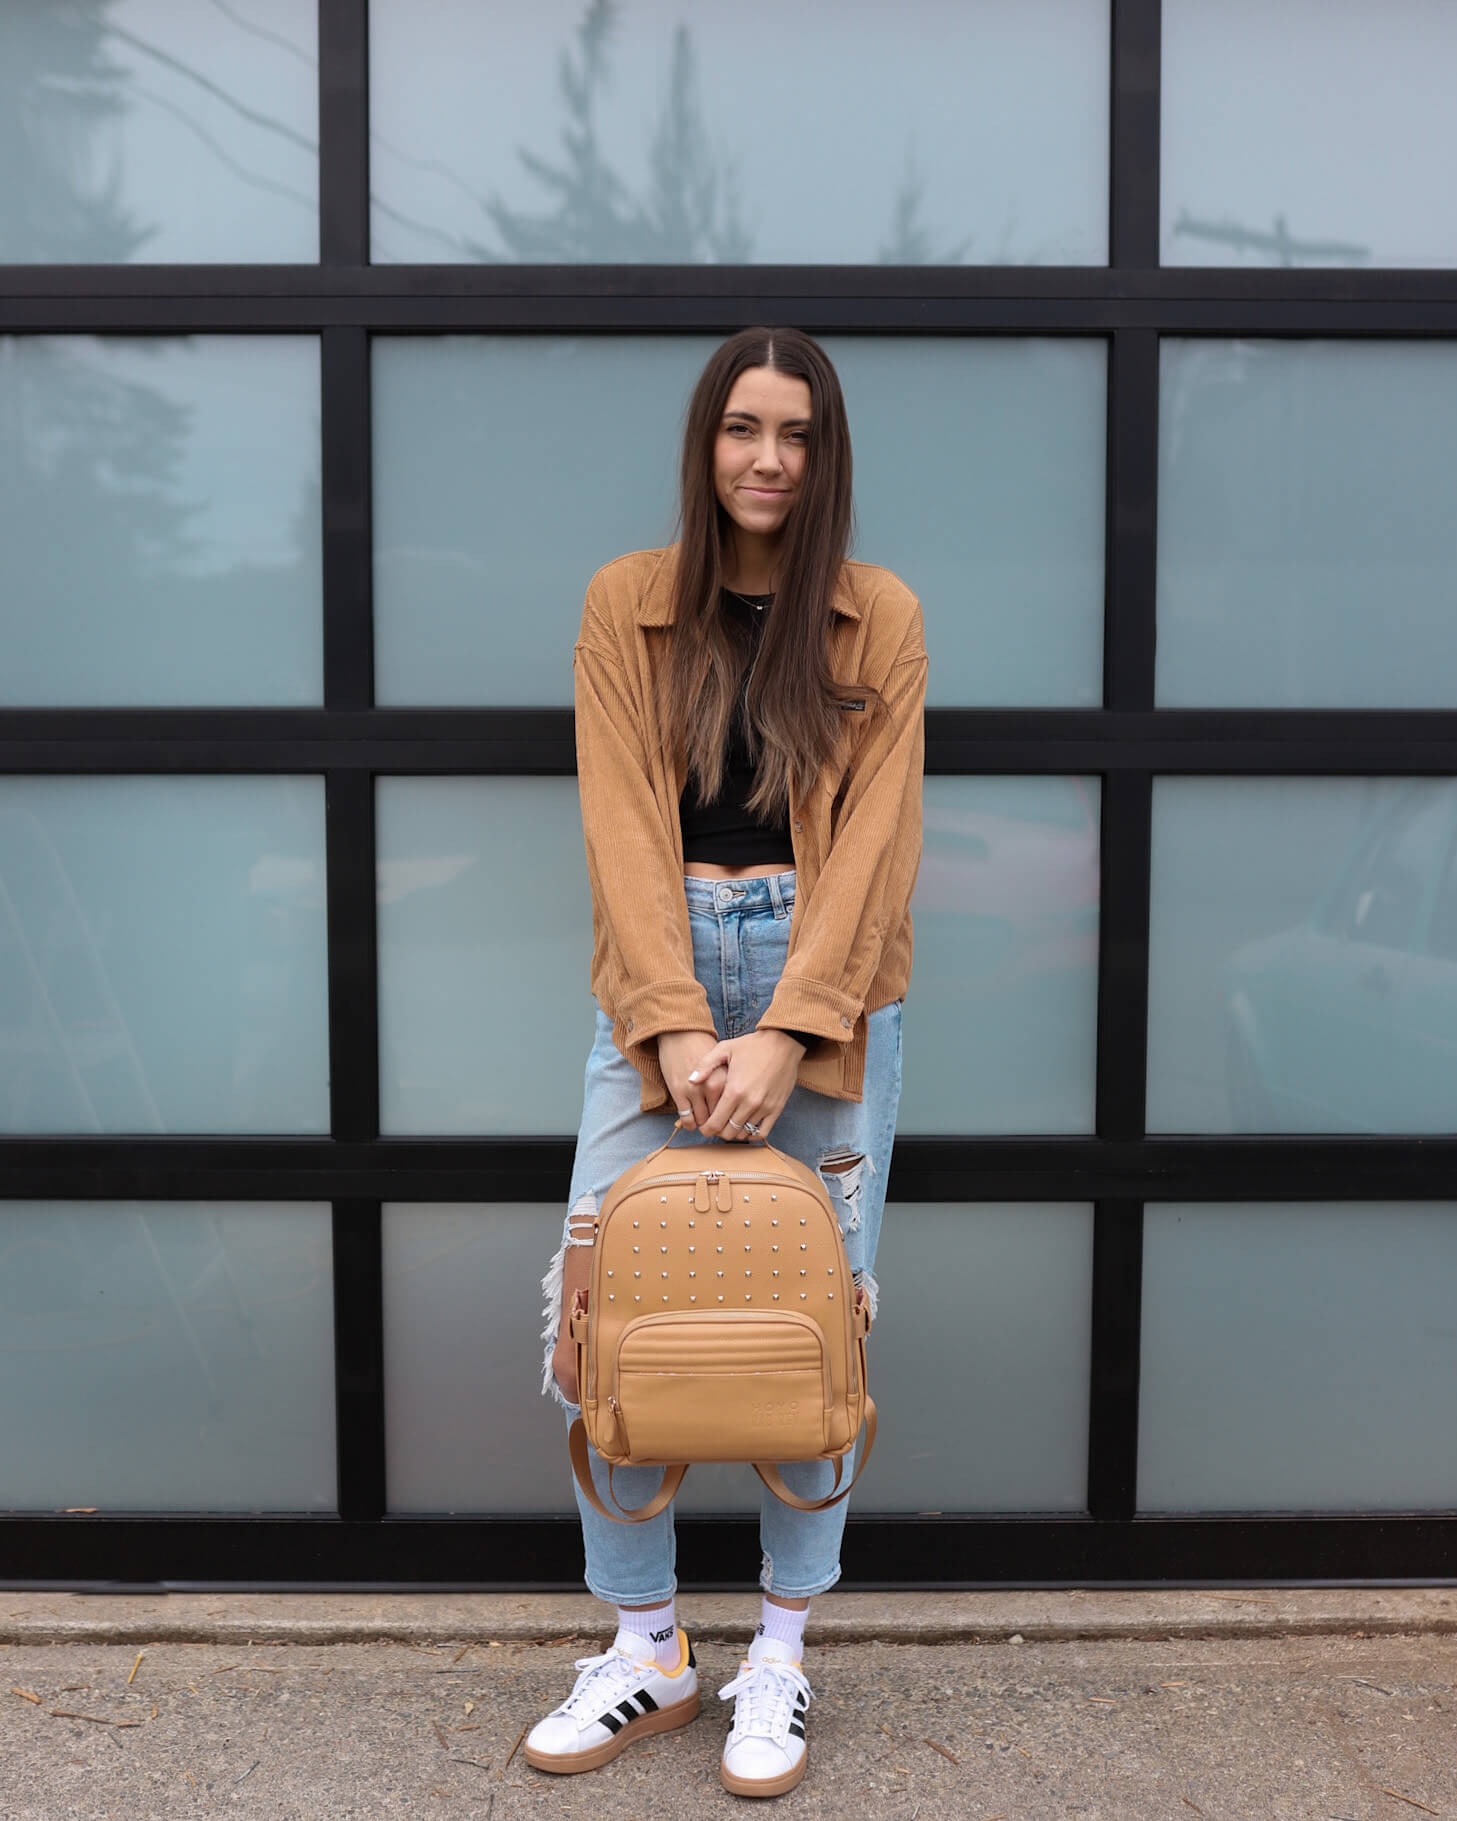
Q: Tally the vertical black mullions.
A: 2